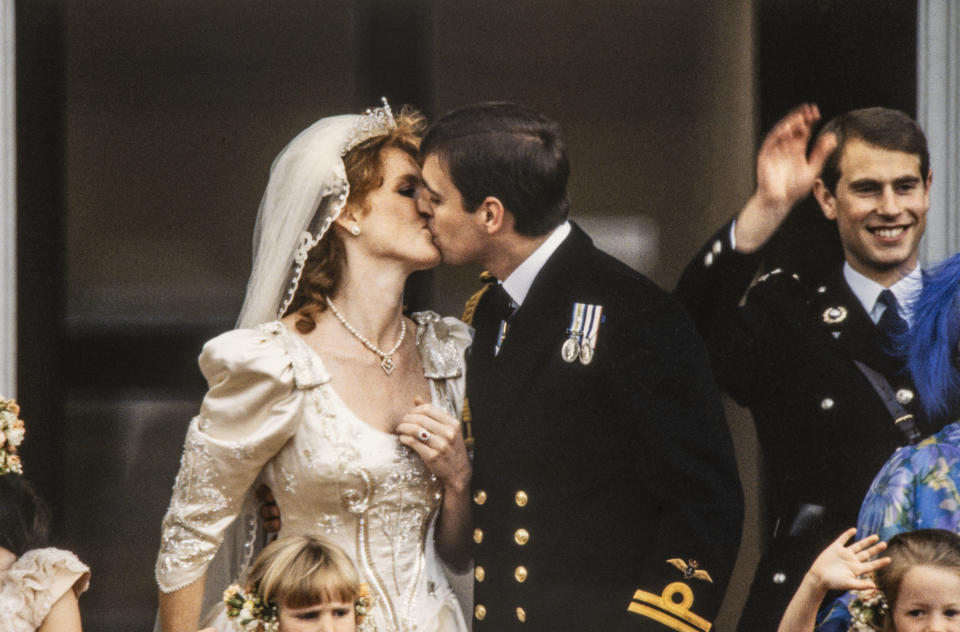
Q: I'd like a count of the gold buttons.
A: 8